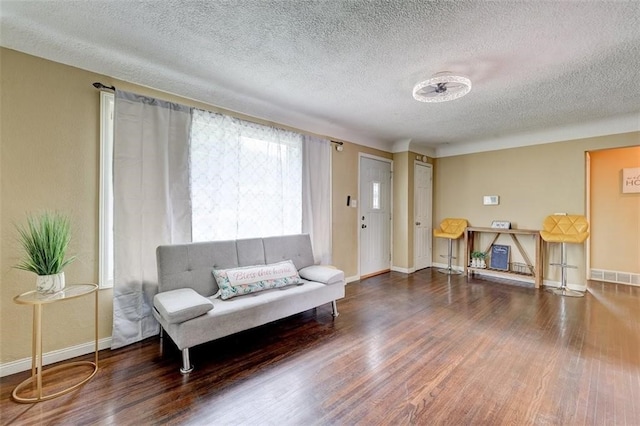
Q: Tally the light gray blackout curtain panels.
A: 2